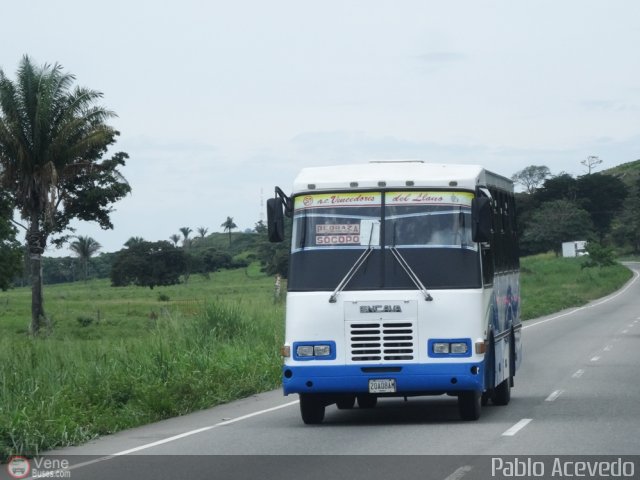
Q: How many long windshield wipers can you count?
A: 2